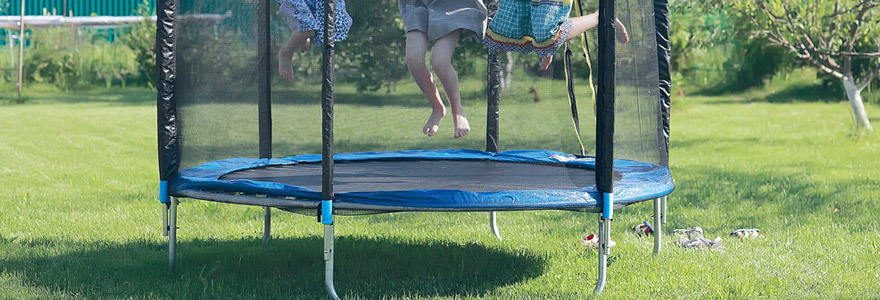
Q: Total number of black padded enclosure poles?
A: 6